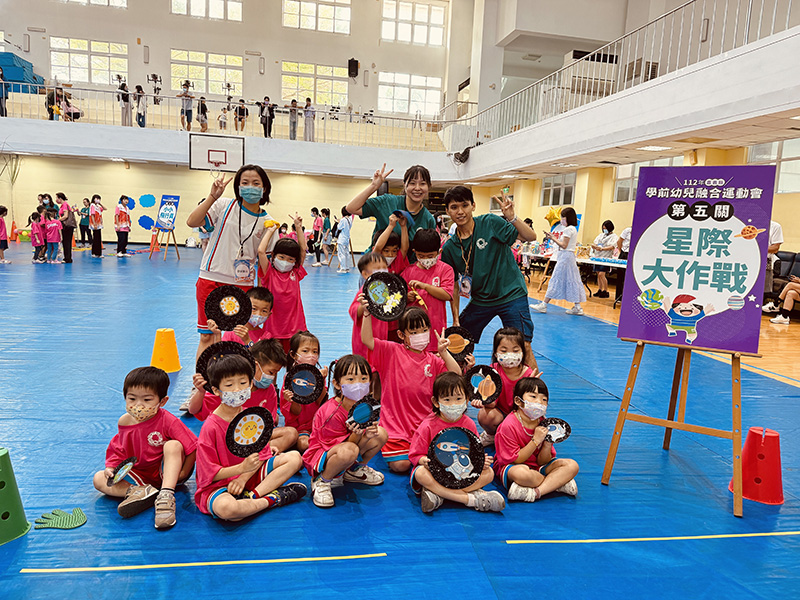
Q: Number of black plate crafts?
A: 11